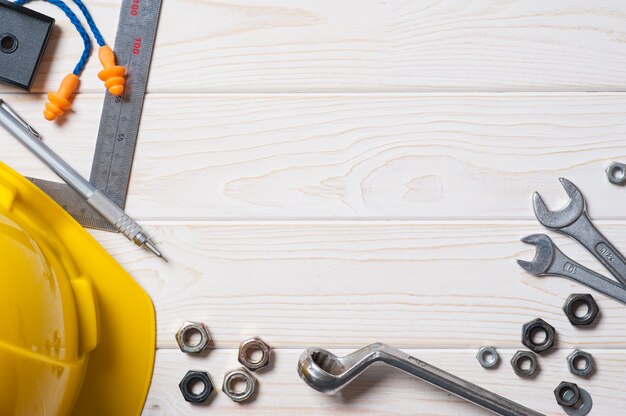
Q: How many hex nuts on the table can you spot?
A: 11